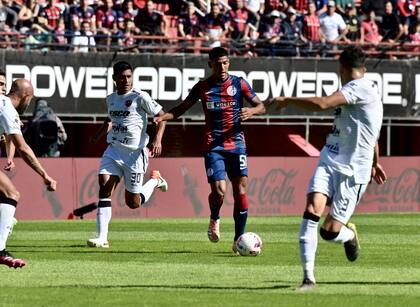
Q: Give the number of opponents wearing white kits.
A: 3